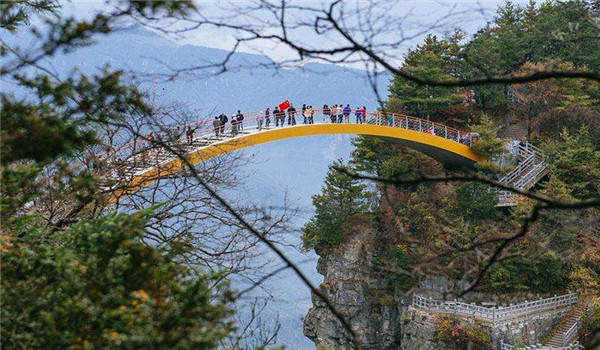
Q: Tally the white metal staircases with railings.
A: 2